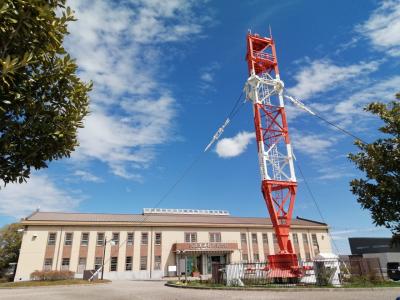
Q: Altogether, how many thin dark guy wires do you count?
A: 3